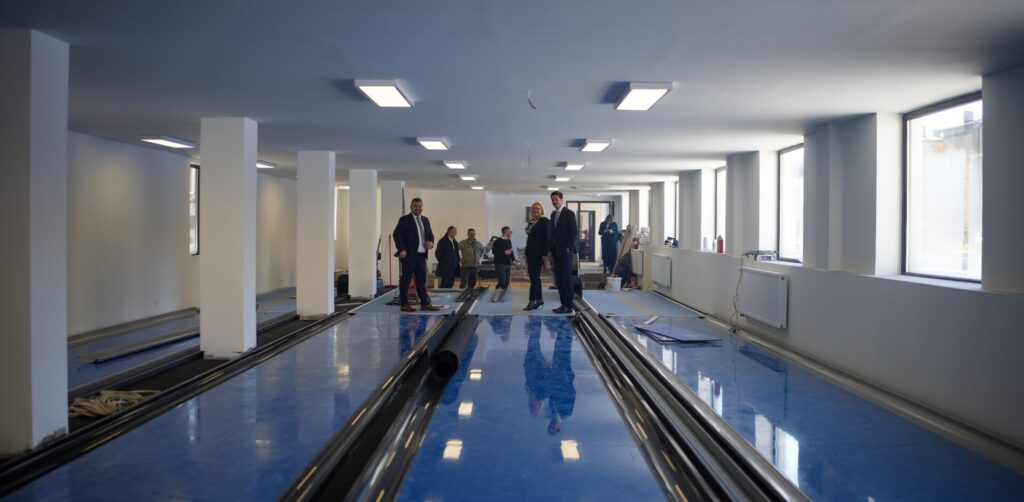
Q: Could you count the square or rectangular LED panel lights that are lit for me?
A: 12